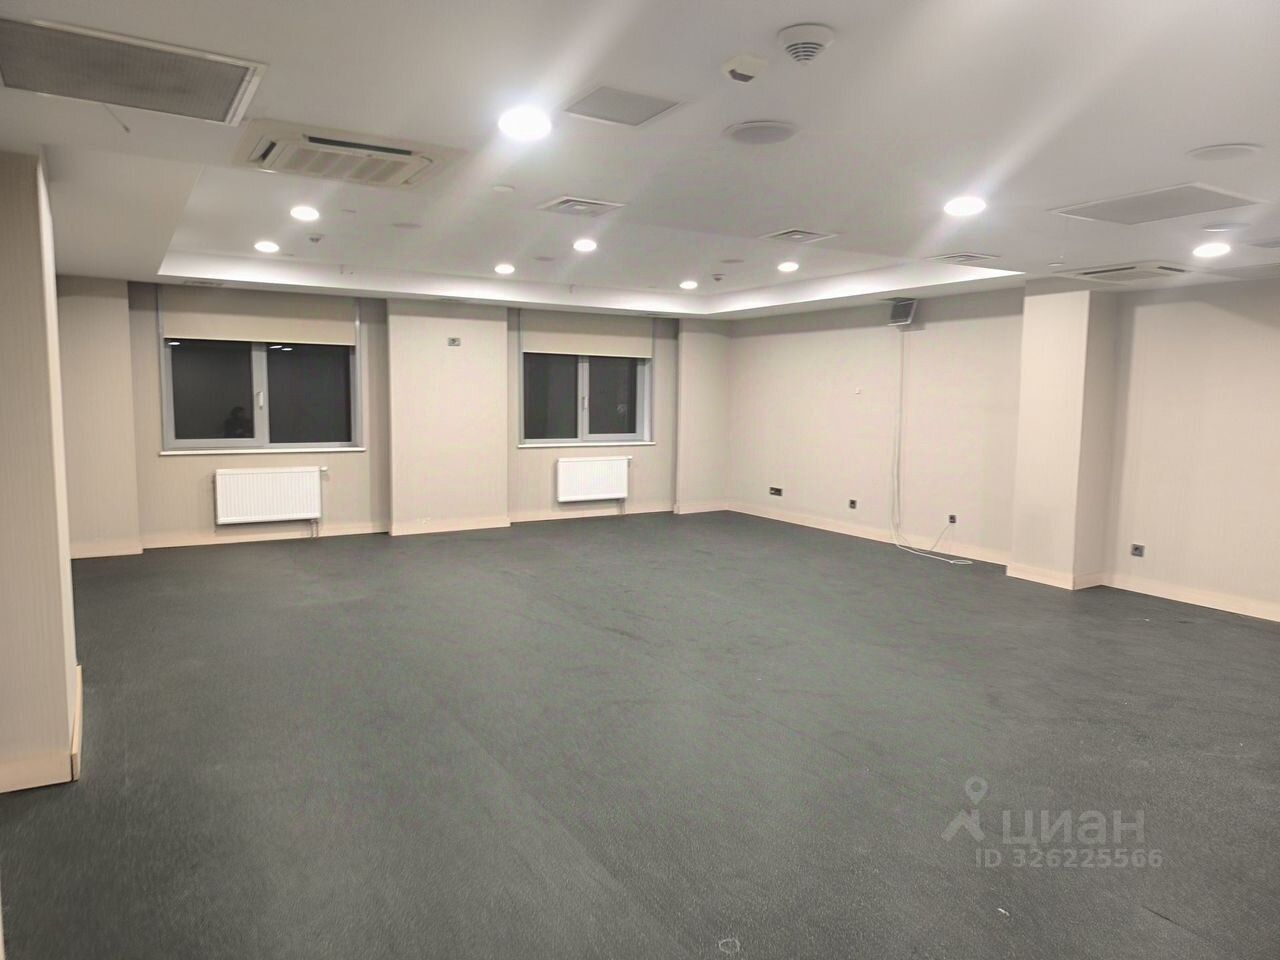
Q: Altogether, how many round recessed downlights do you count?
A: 9